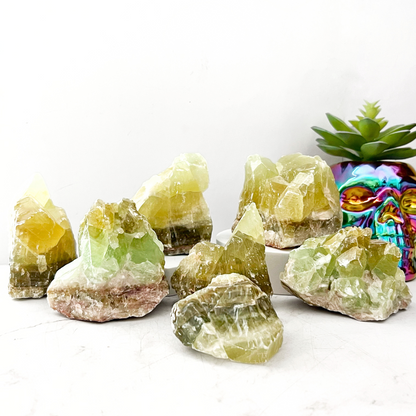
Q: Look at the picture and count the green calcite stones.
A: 7